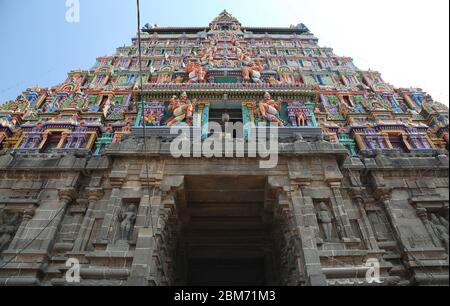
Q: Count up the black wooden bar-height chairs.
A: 0